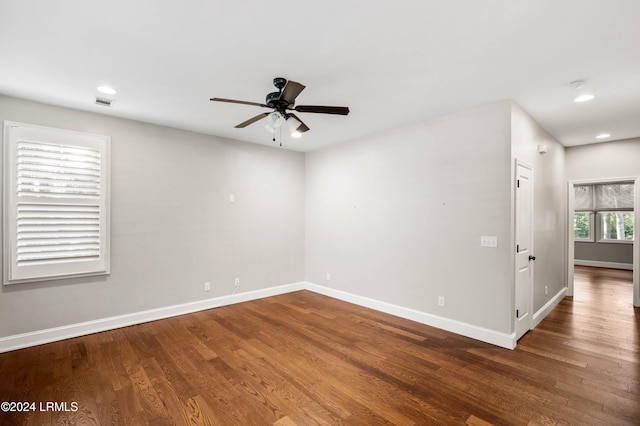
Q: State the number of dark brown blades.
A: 5